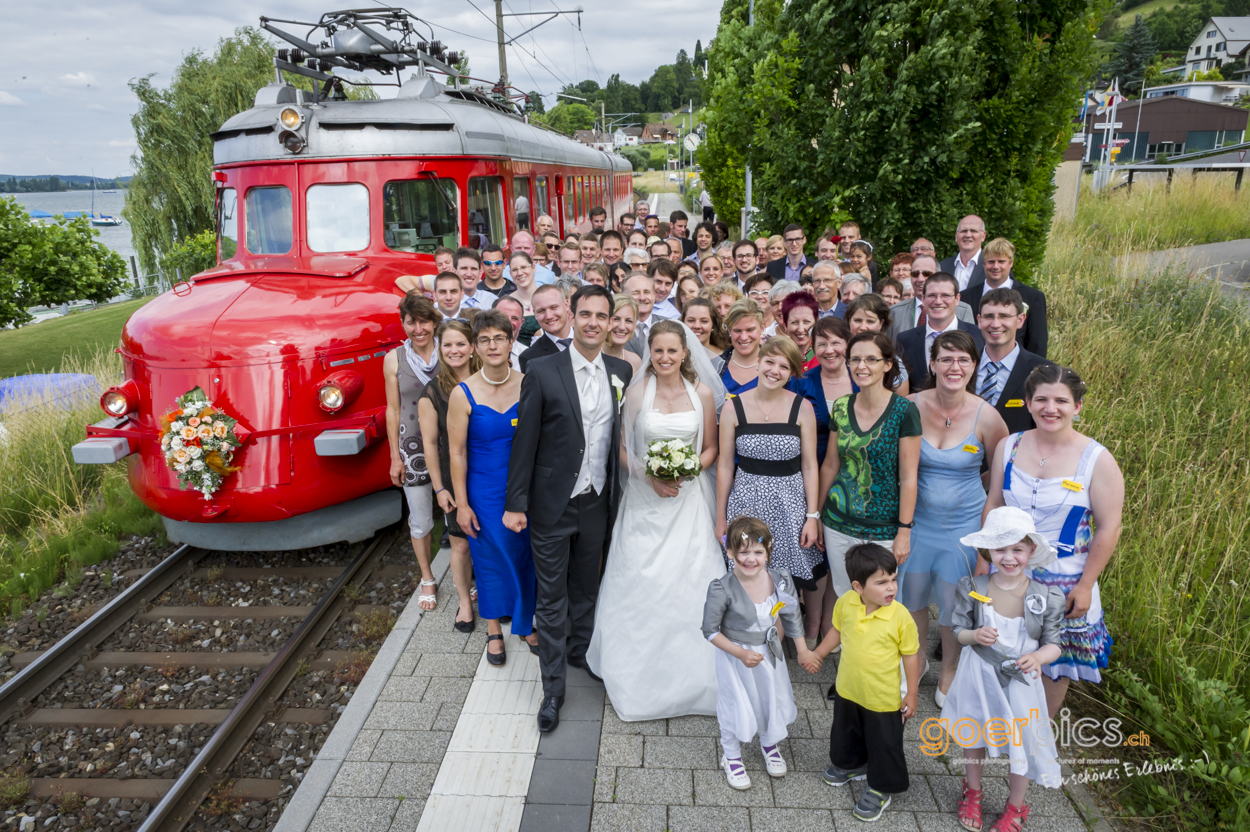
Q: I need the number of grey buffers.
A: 2